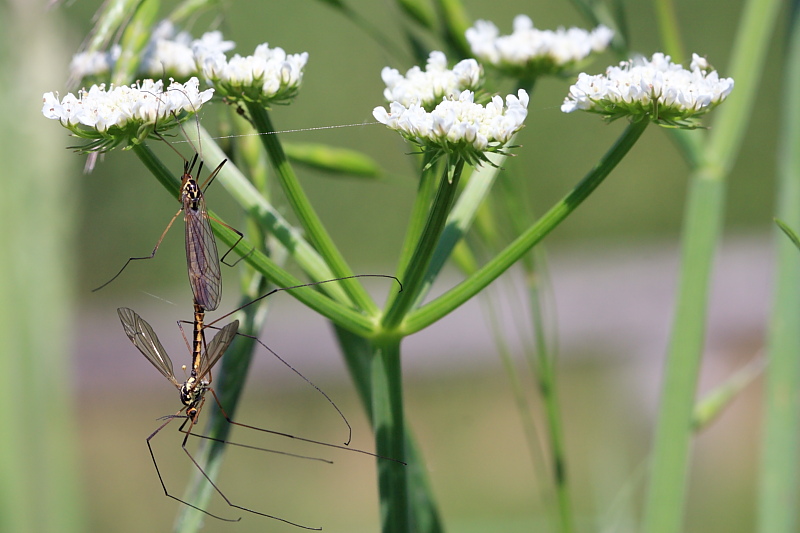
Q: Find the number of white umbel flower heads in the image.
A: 7